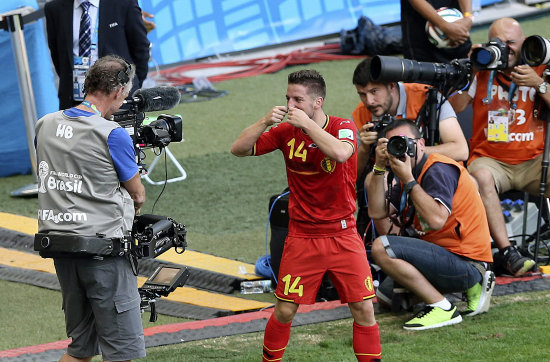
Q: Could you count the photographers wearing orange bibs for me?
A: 3